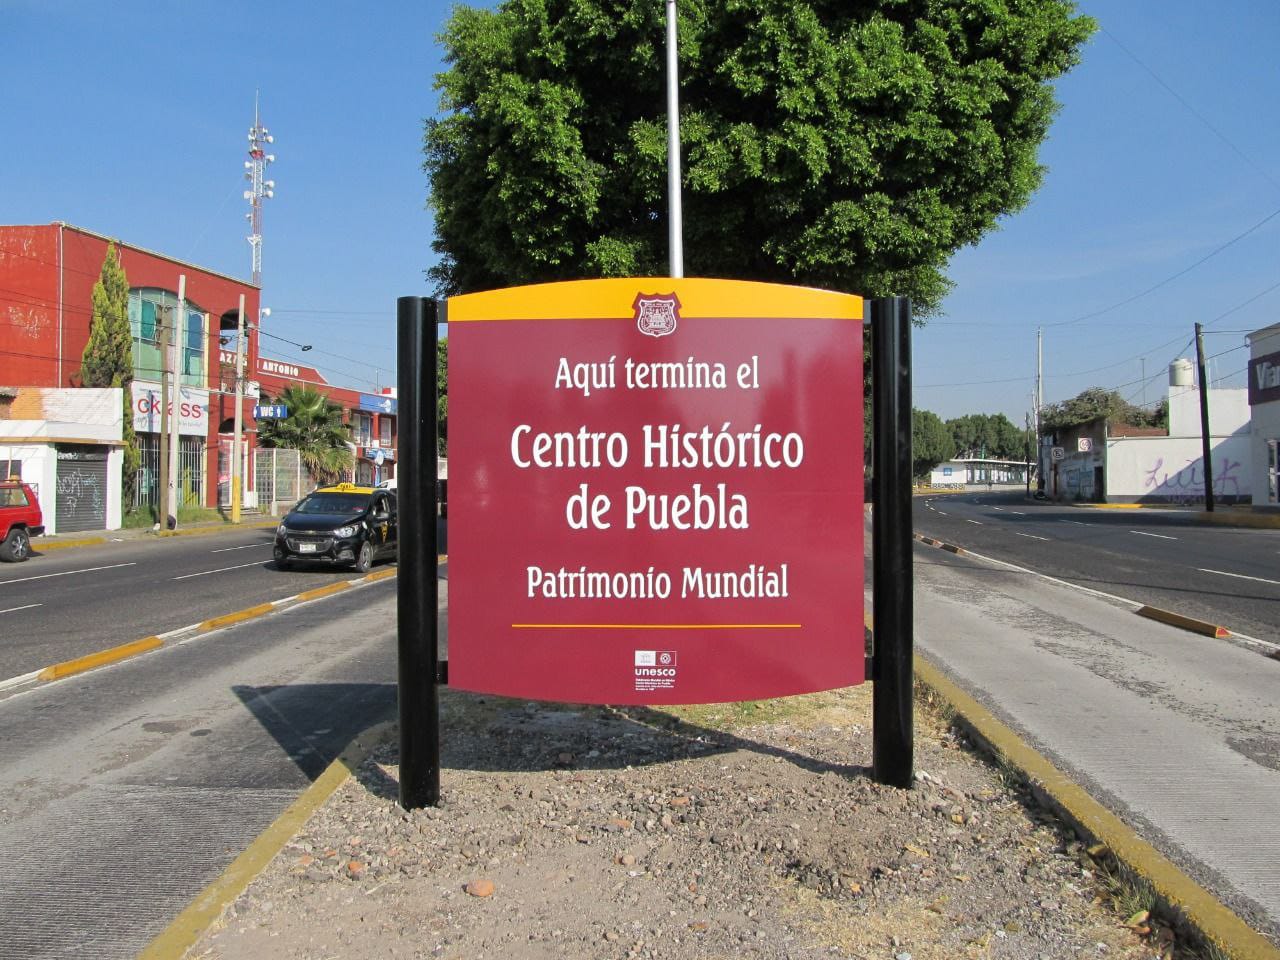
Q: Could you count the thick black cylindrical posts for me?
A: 2